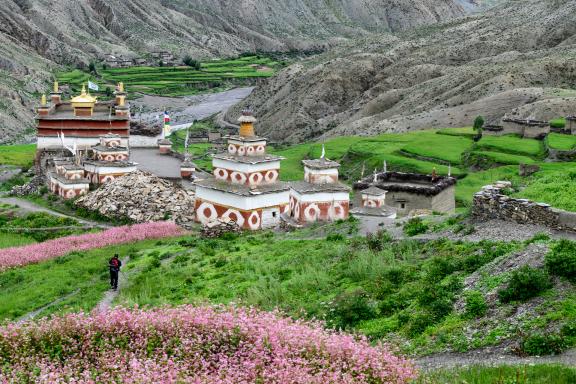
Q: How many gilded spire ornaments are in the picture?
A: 5